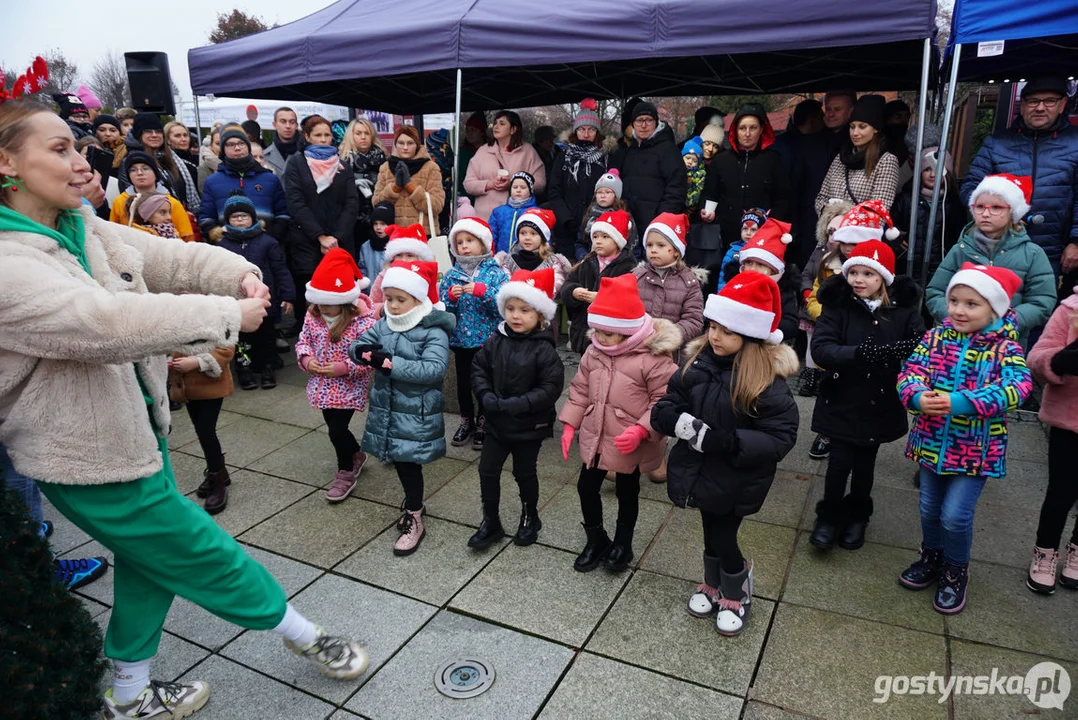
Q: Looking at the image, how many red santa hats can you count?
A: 15